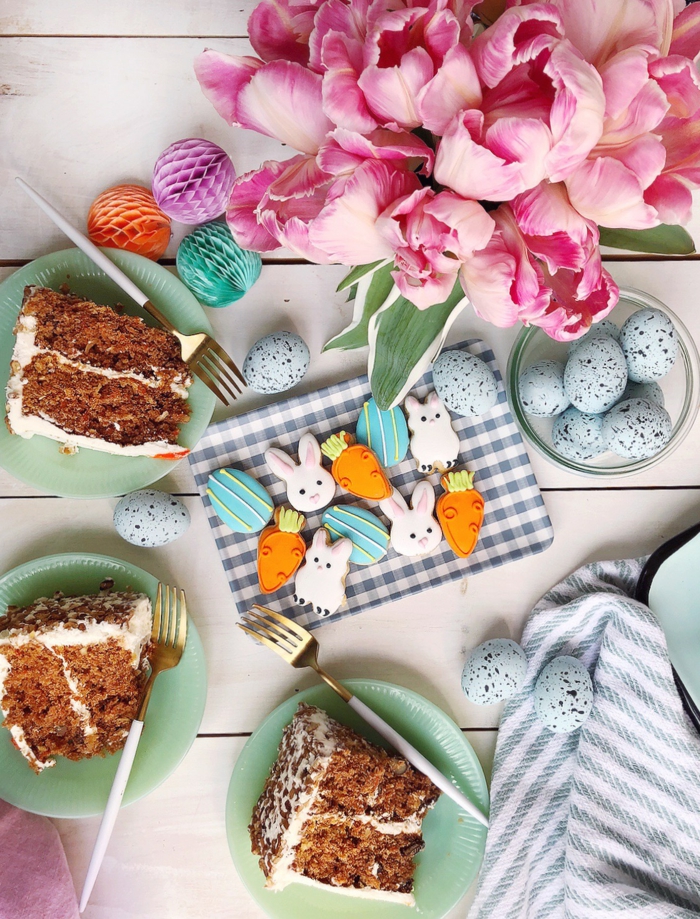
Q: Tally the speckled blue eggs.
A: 12